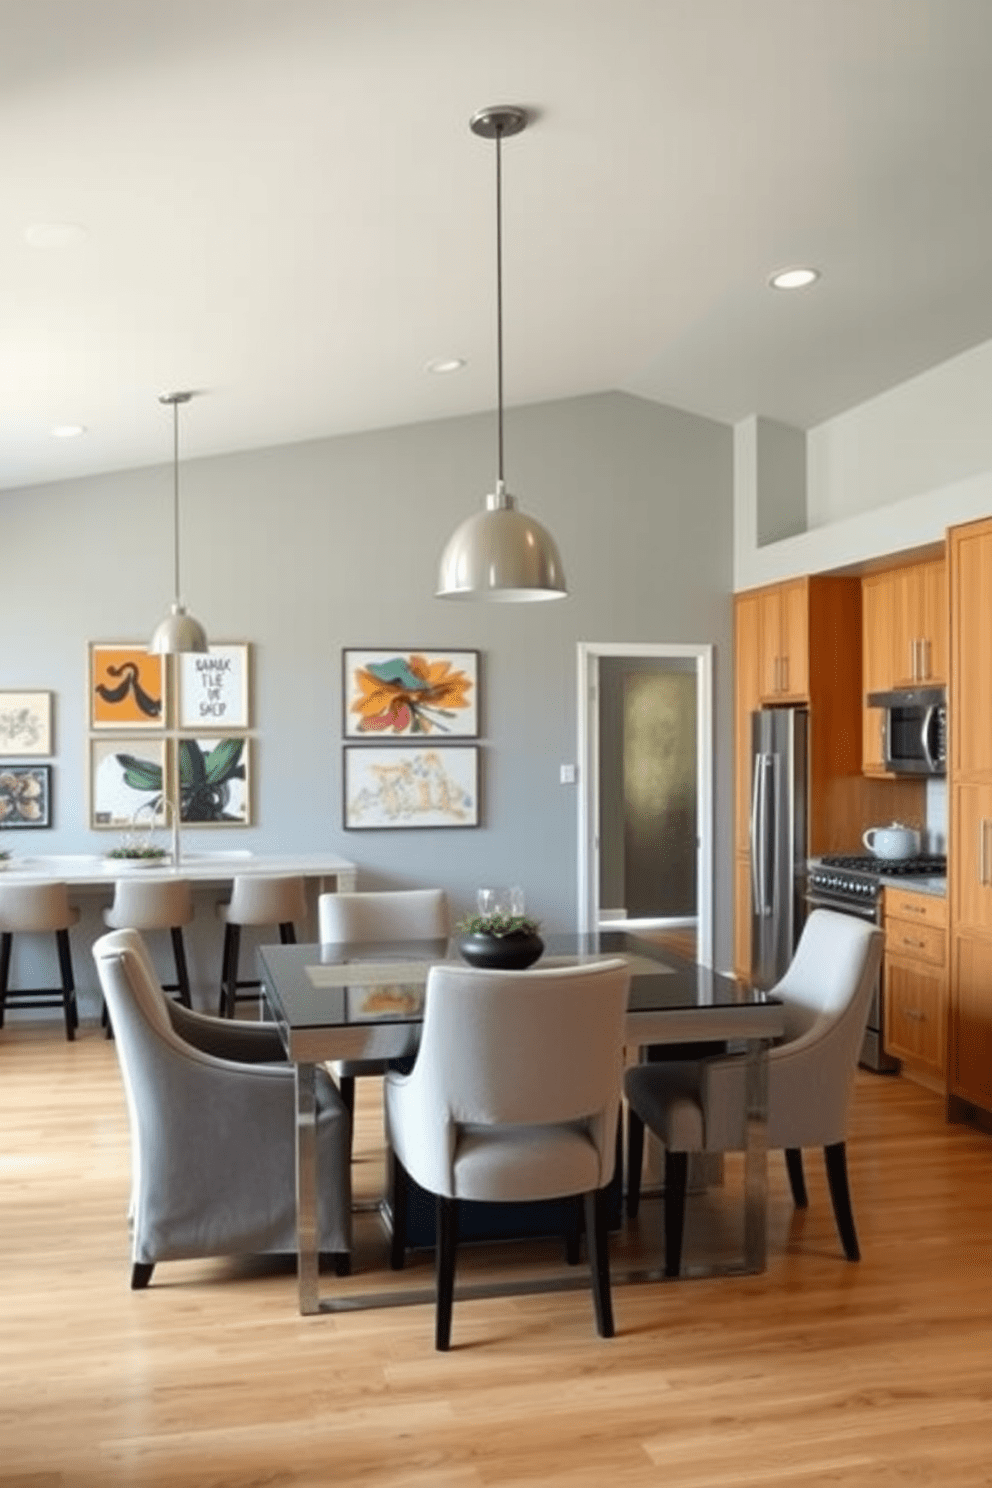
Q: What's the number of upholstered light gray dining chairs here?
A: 4